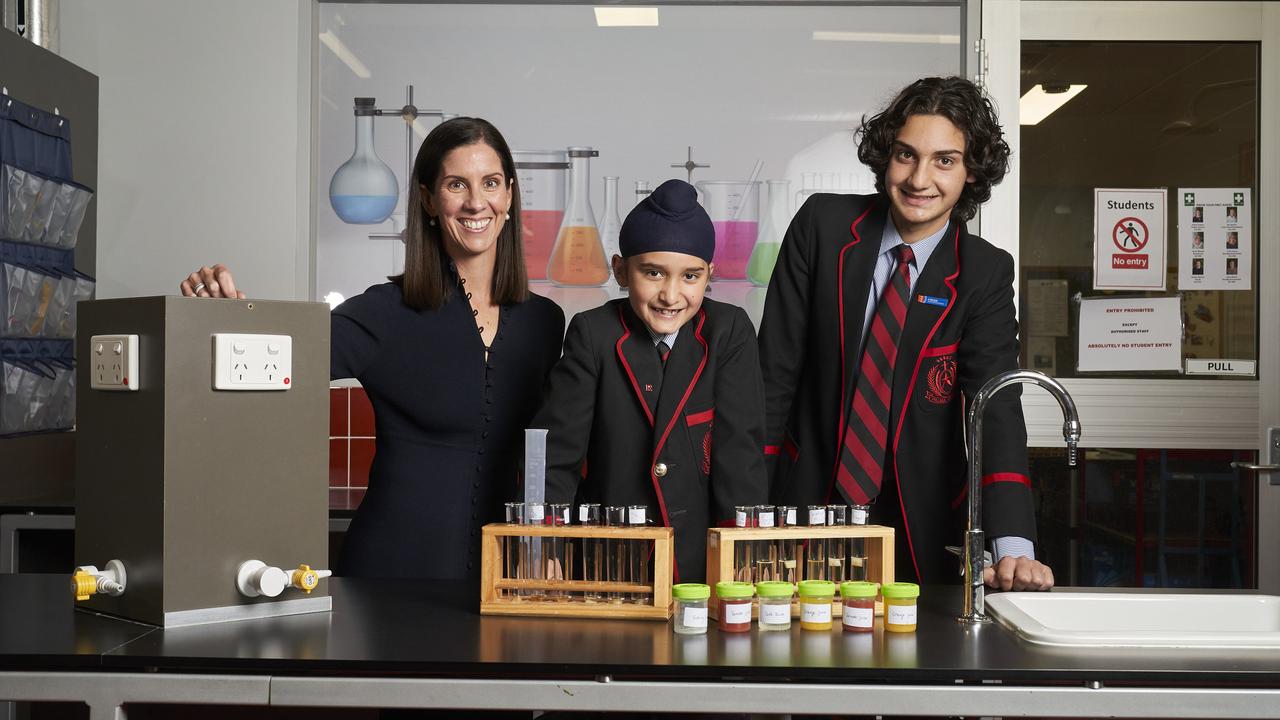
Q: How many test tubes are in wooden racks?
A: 12